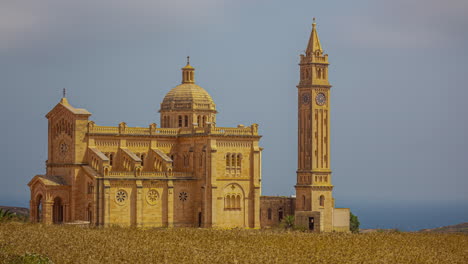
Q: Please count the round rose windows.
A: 4